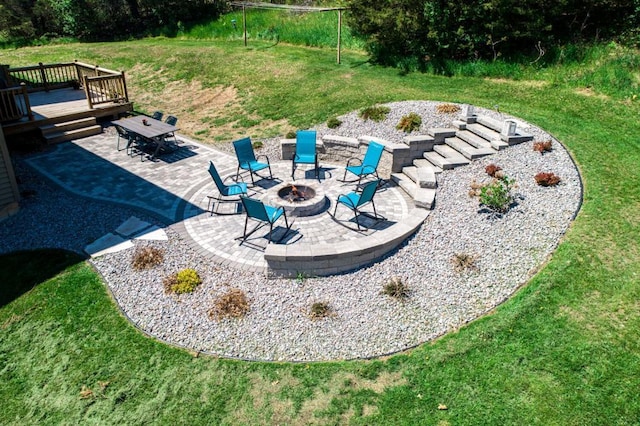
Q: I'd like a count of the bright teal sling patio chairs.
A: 6